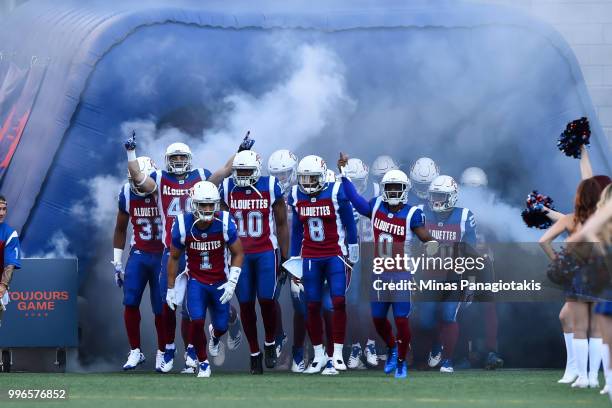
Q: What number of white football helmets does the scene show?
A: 13